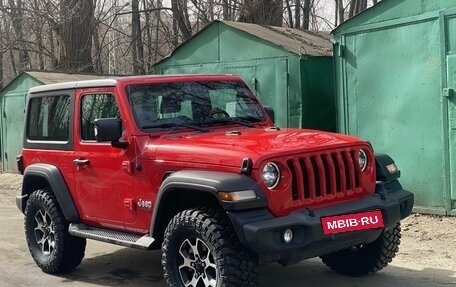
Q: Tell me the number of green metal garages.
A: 3